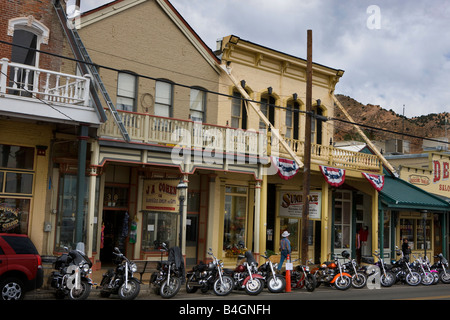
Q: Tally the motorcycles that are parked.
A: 14